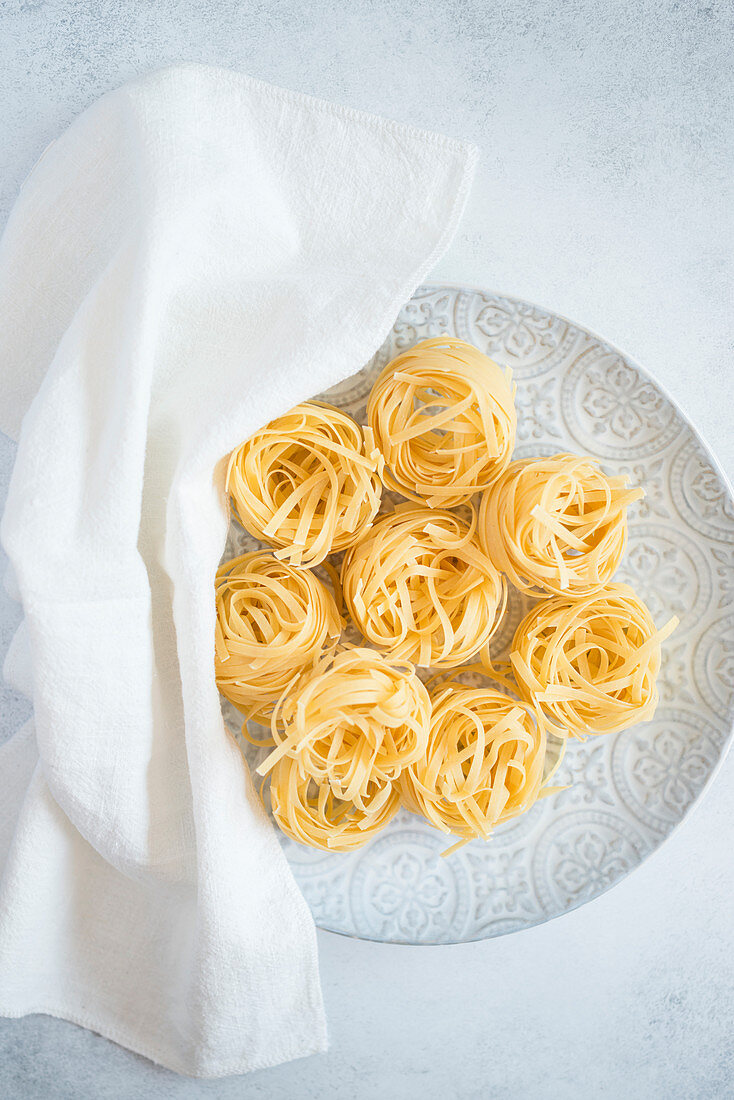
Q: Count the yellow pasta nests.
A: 9